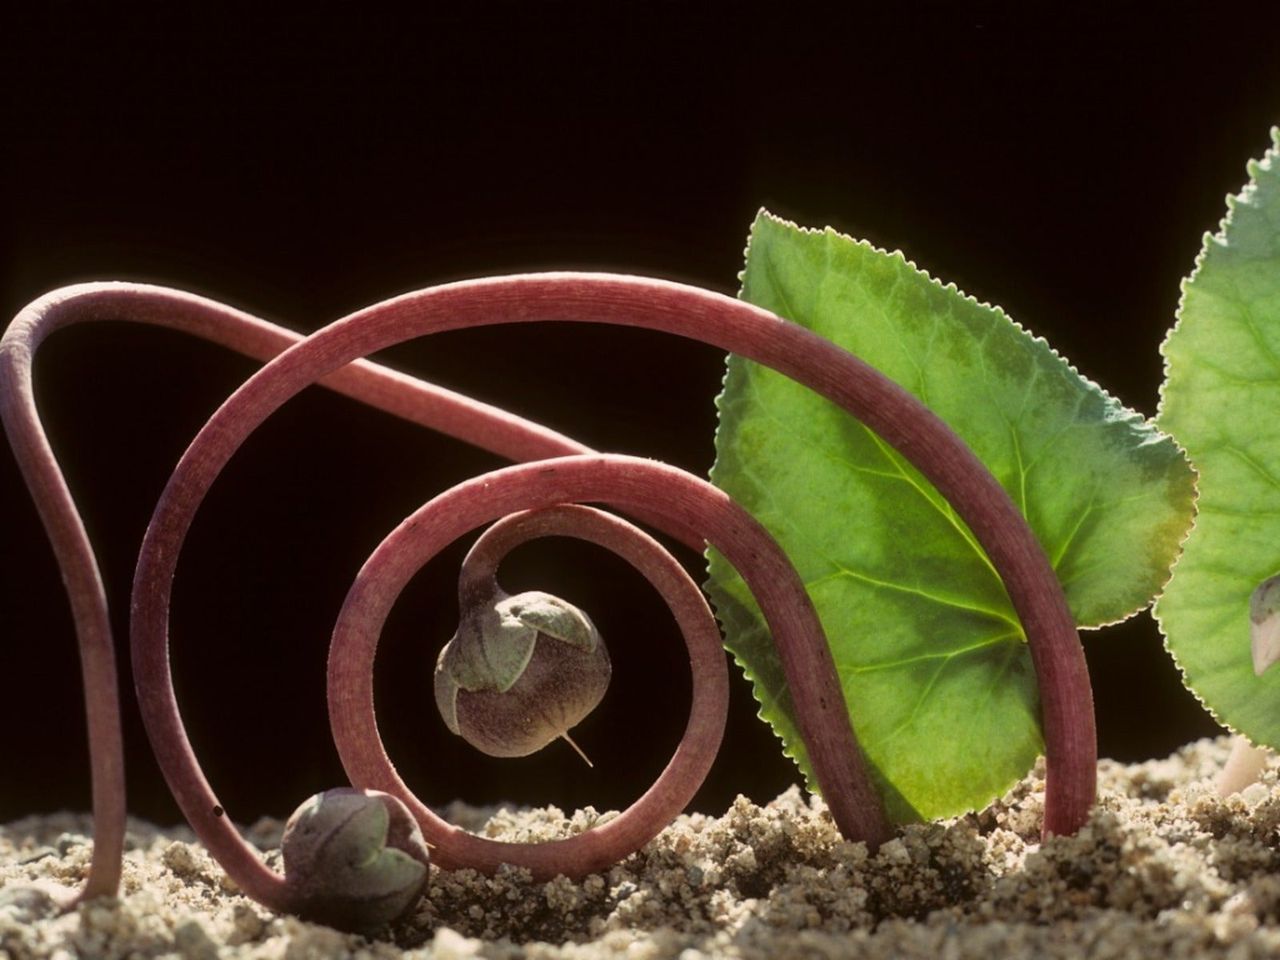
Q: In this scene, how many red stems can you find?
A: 3